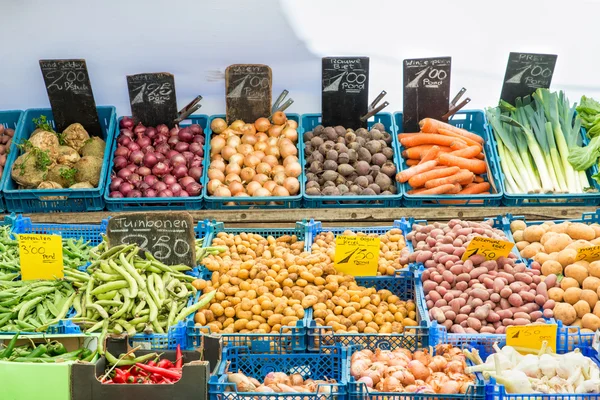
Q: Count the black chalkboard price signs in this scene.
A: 7